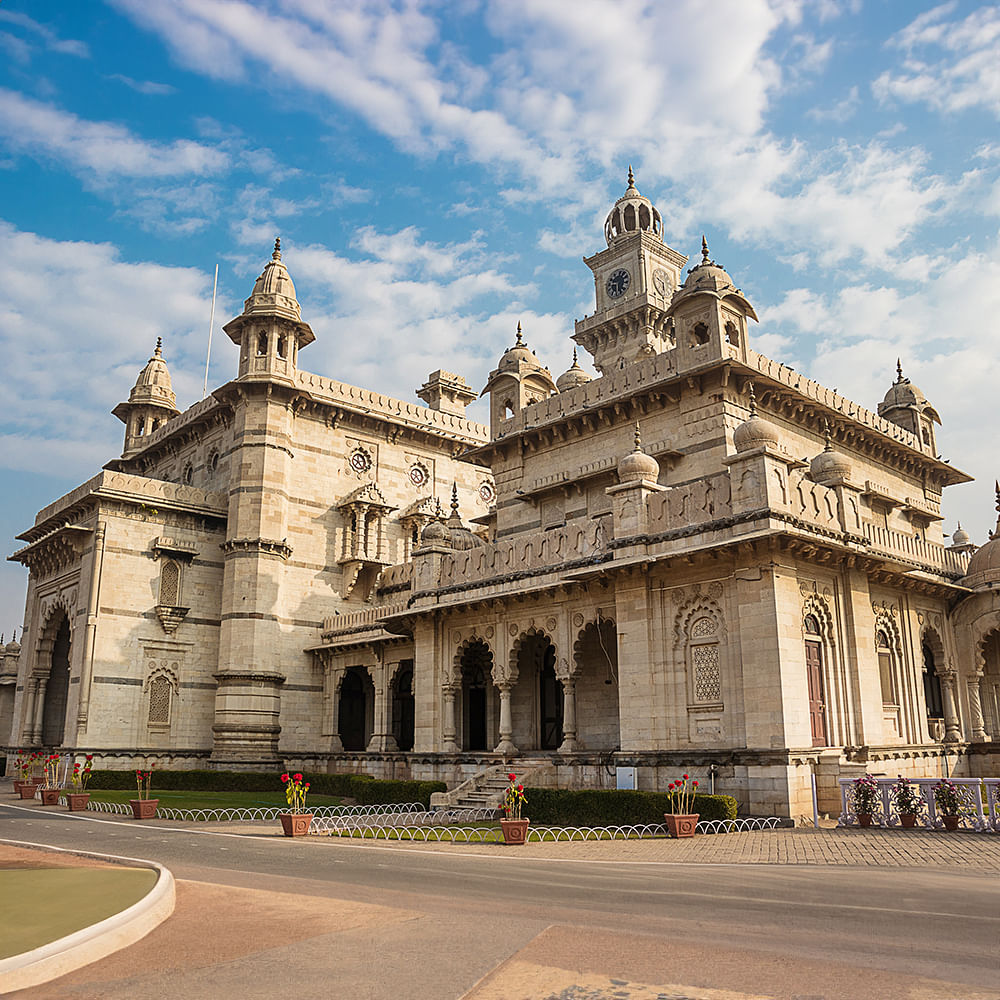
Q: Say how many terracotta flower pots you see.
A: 12